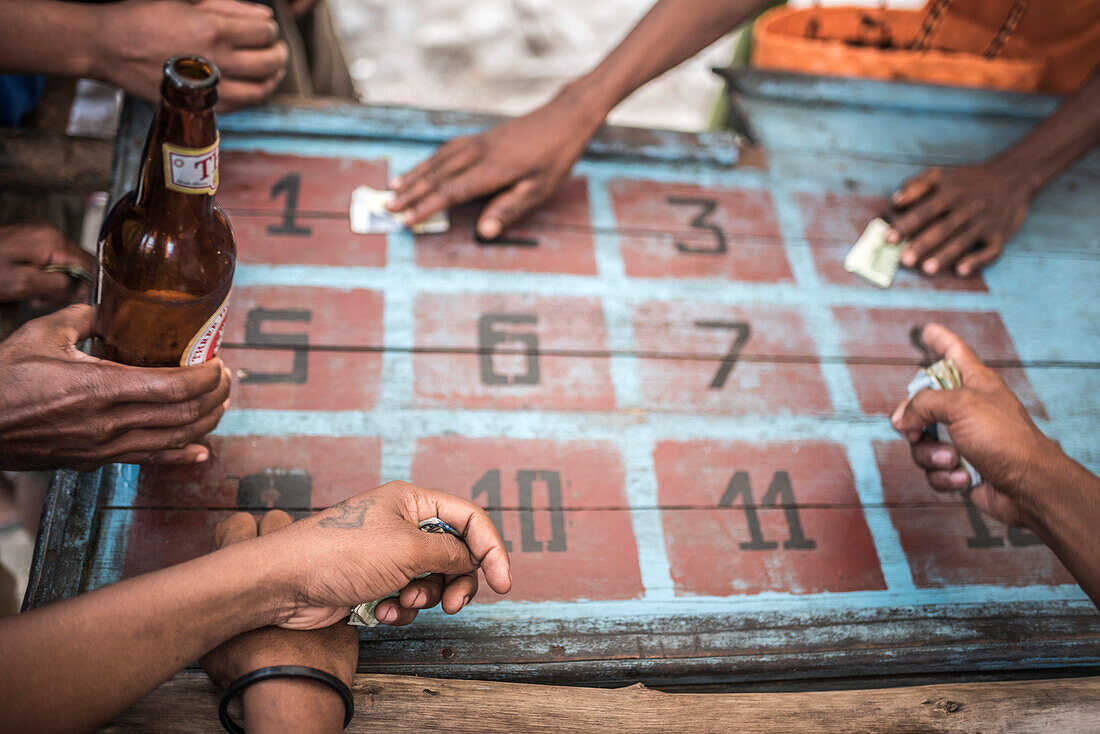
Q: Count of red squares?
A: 12